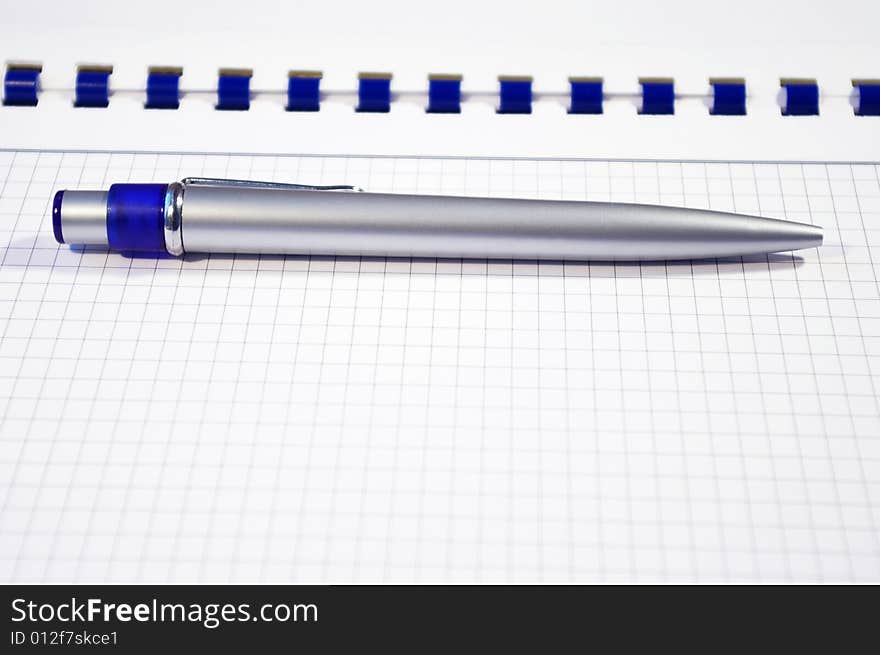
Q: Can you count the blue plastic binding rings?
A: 13